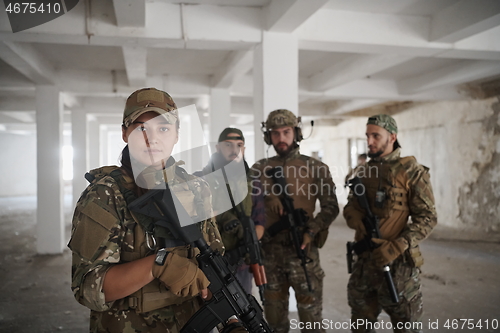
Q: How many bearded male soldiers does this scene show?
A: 3